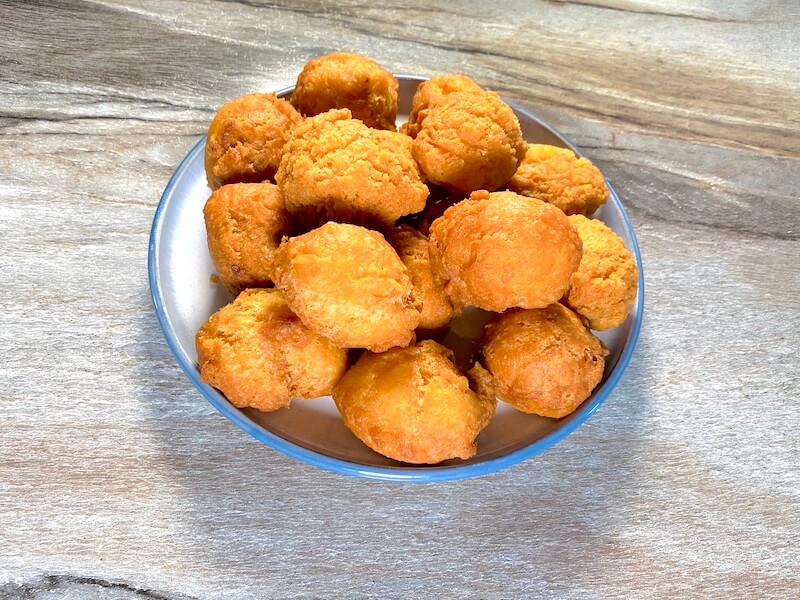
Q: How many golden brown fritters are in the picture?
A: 14